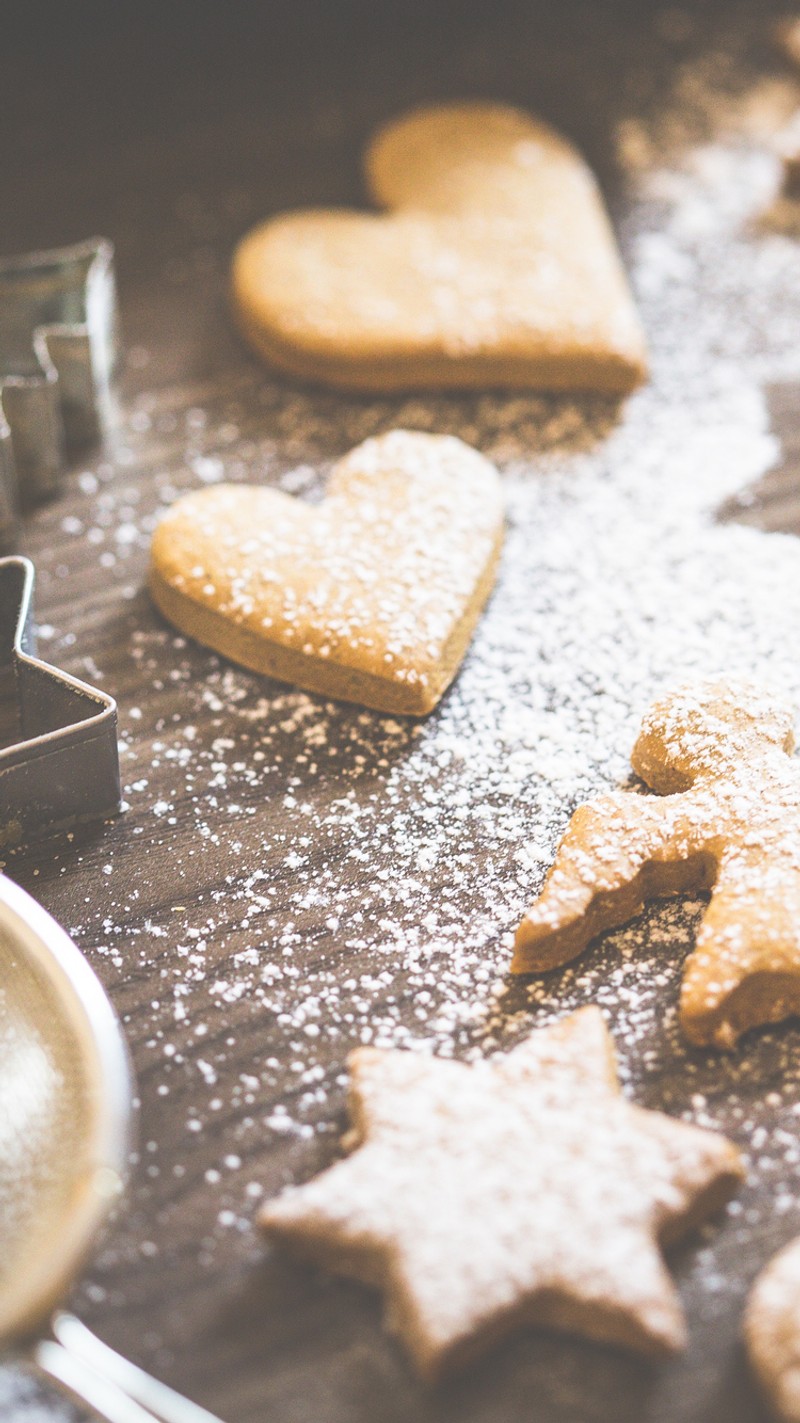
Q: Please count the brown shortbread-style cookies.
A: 5